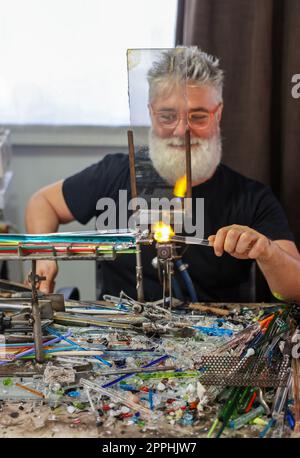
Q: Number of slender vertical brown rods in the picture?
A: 2